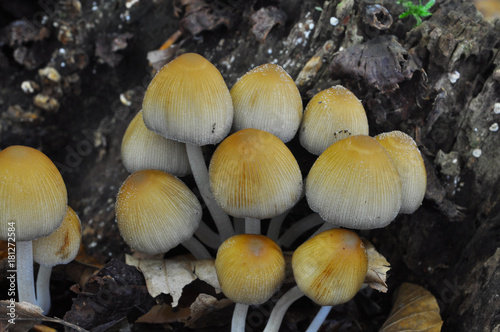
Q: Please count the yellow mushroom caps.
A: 12